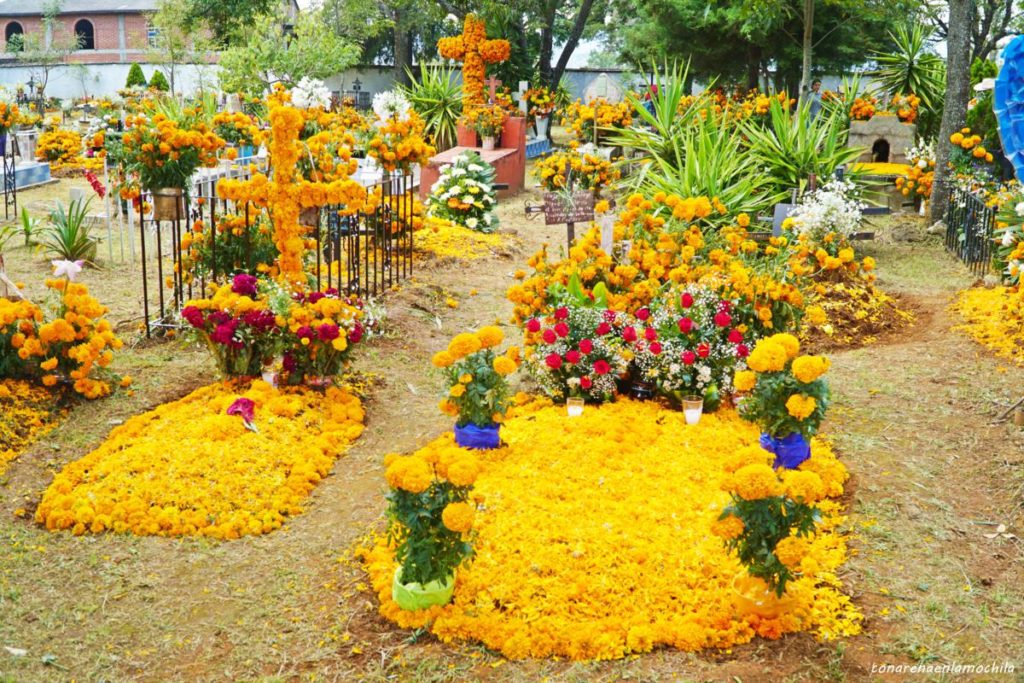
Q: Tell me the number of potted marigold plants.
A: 4